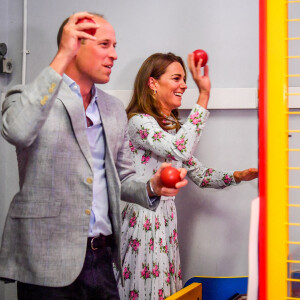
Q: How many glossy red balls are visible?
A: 3